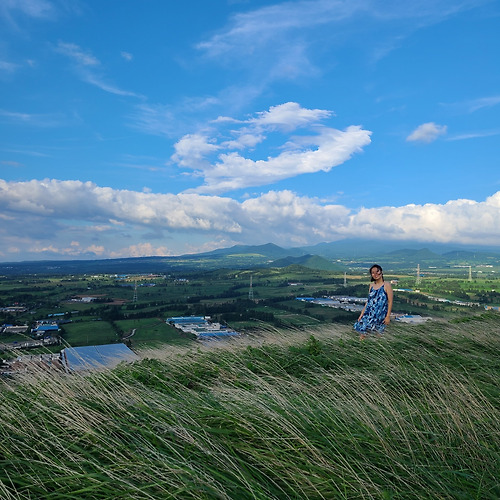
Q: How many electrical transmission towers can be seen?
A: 5